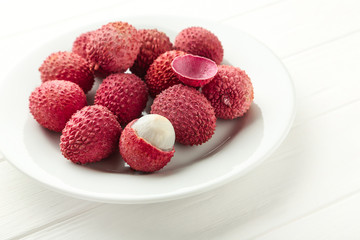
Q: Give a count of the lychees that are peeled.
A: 1